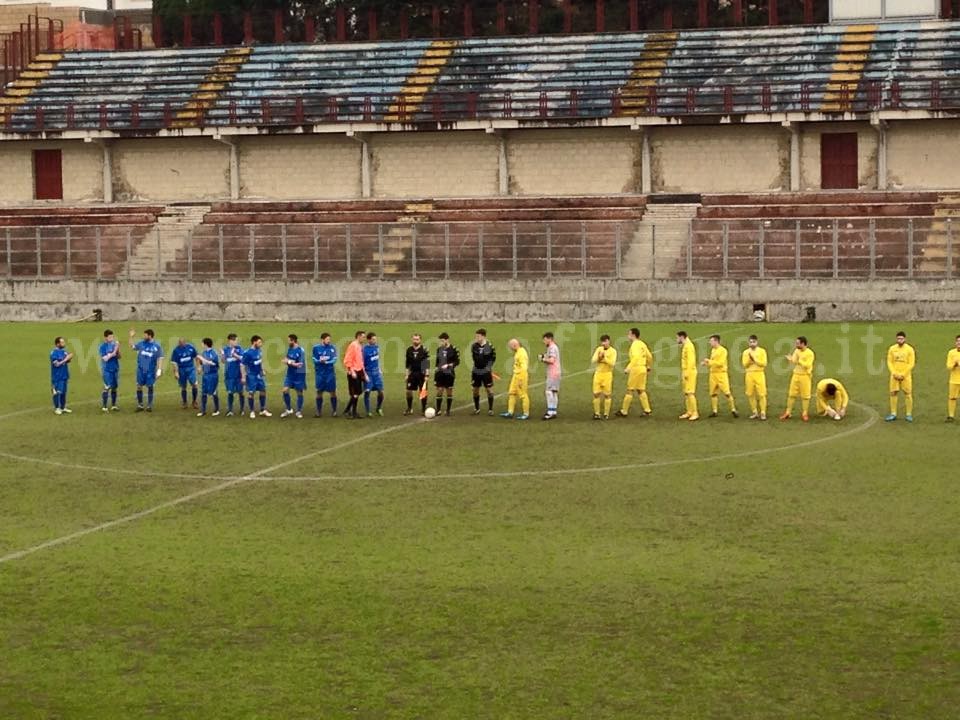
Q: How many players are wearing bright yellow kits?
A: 10